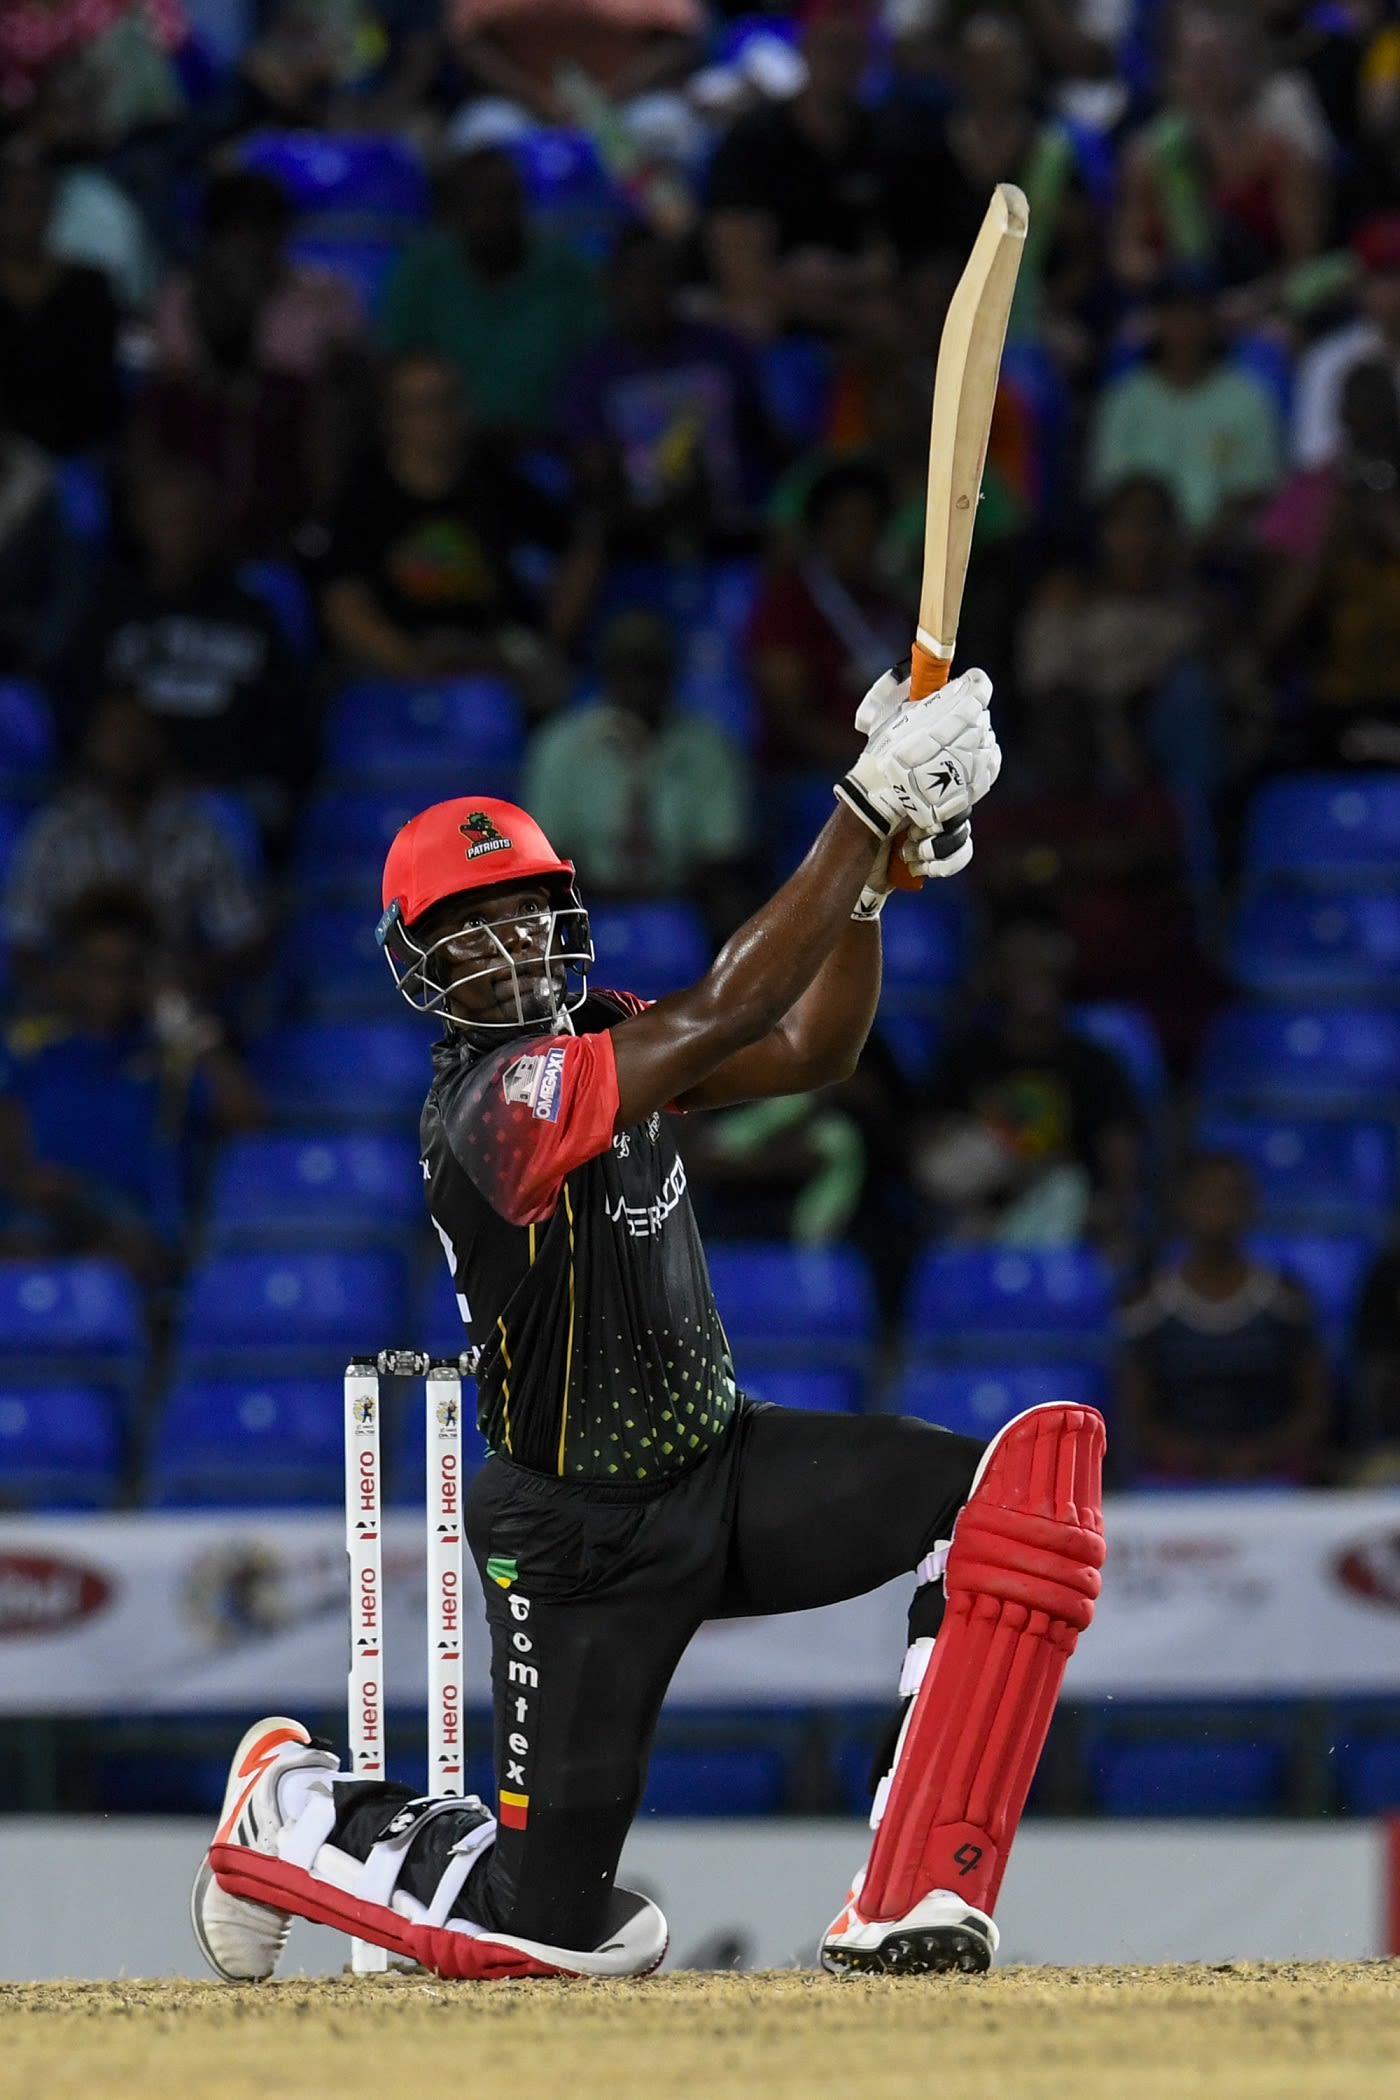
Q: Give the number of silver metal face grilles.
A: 1